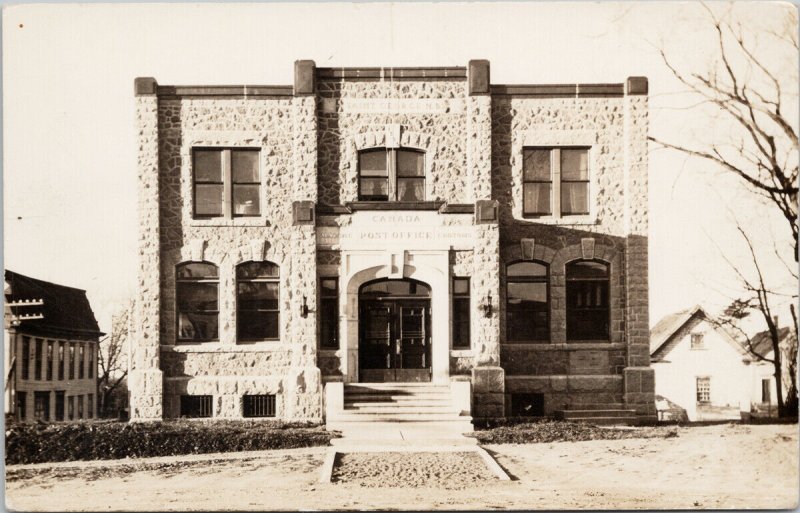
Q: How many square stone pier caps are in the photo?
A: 6